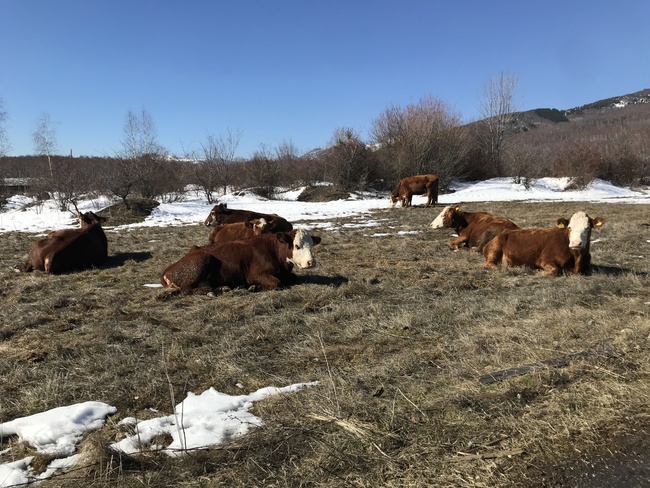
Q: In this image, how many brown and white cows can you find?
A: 7